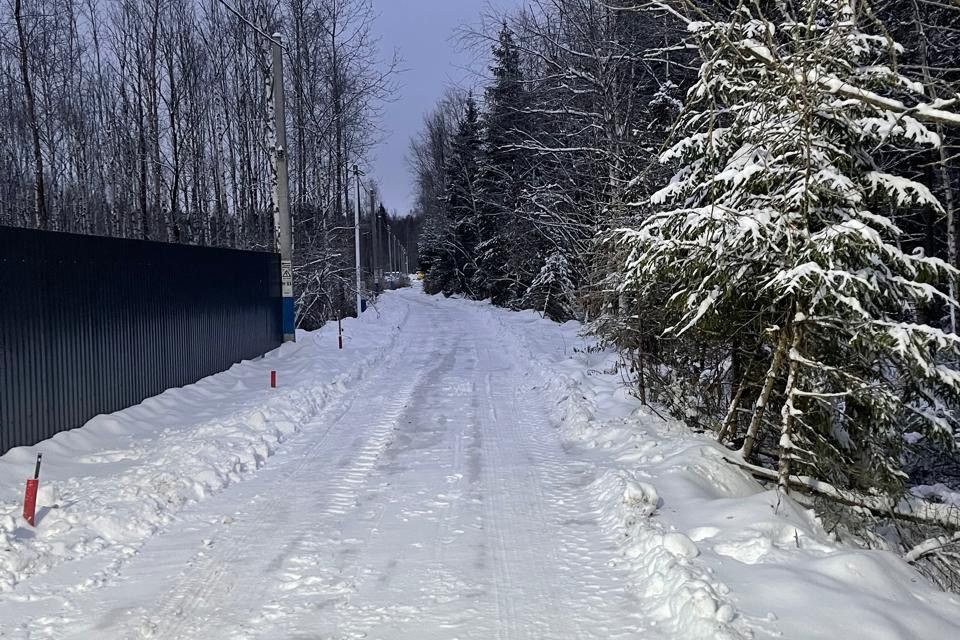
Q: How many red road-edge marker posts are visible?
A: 3